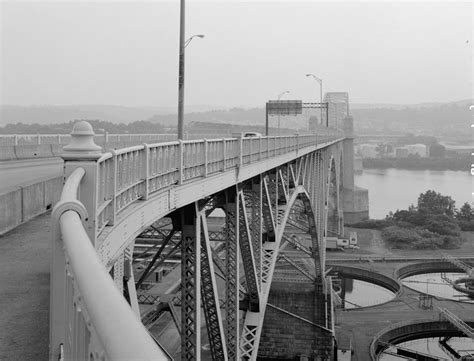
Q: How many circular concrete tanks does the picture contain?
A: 3